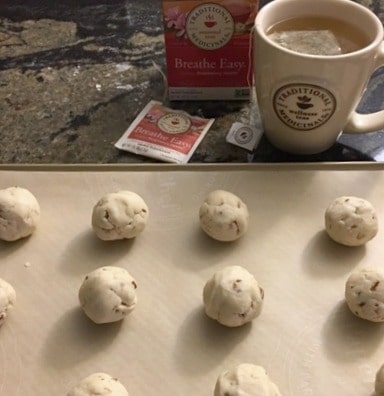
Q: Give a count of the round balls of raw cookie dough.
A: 11